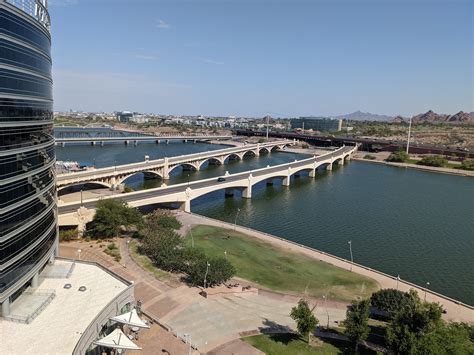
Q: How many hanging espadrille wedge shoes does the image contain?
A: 0